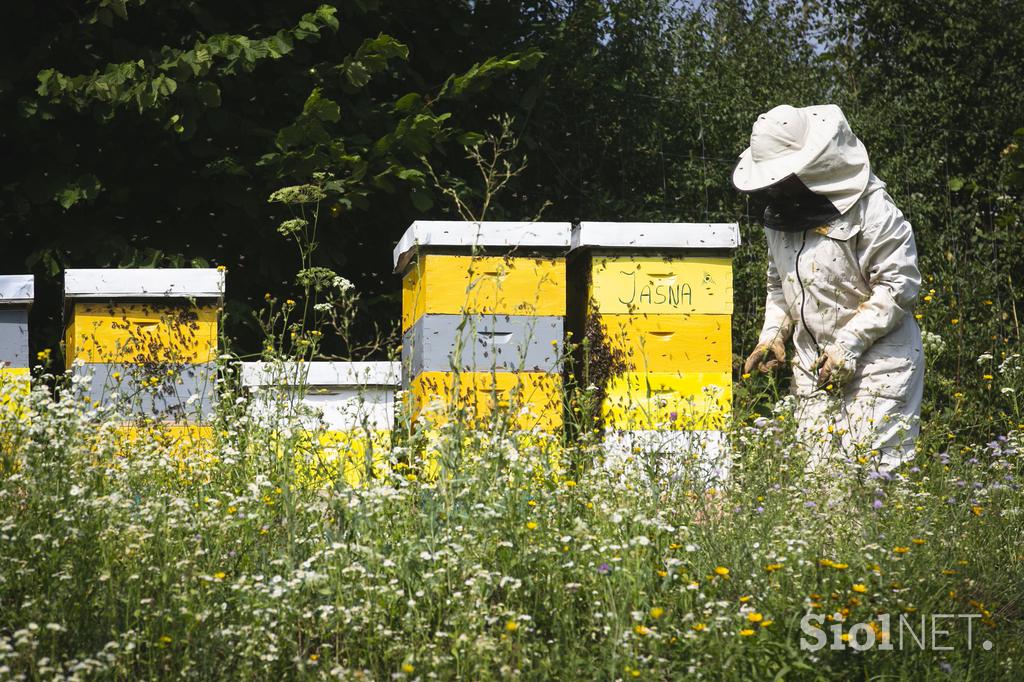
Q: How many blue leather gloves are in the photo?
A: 0